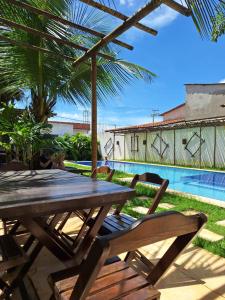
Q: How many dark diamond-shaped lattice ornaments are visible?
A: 3